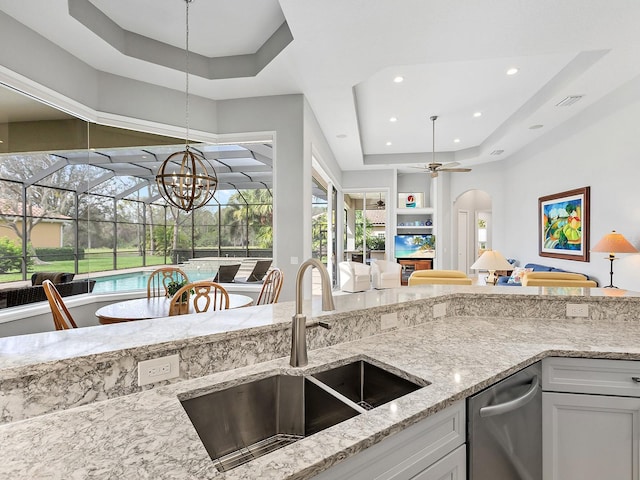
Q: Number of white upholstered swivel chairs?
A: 2